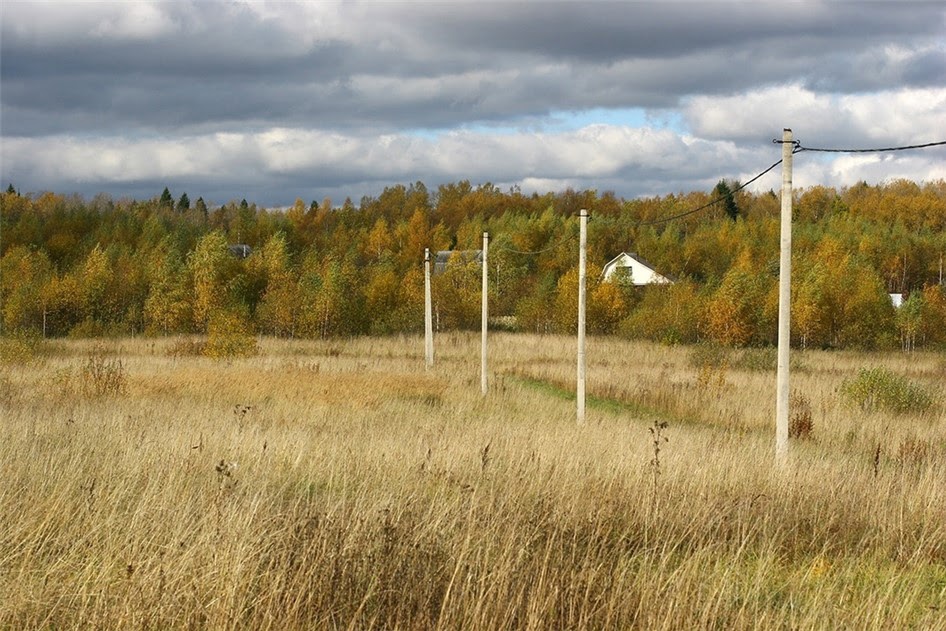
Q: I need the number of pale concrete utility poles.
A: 4